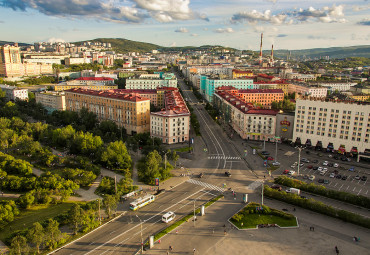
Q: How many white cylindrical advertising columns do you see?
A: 3